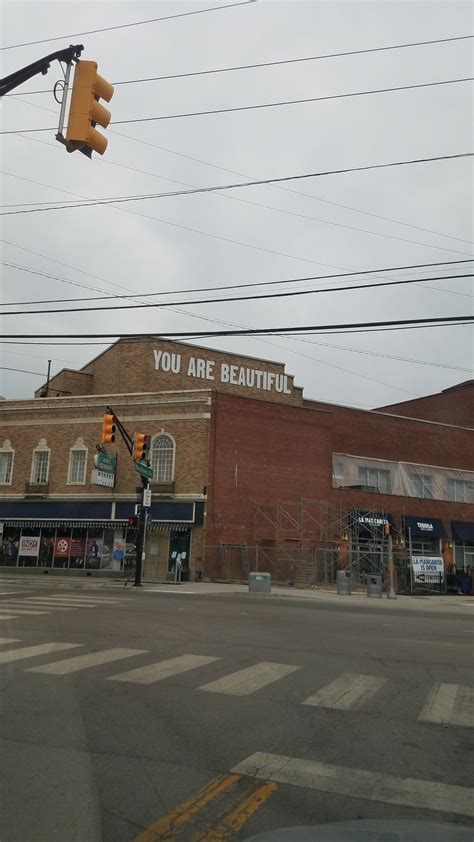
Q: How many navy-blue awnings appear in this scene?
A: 3